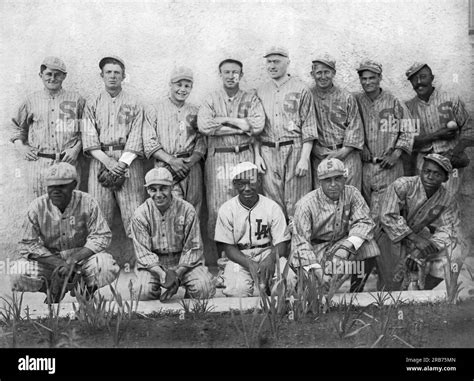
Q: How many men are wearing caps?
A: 13